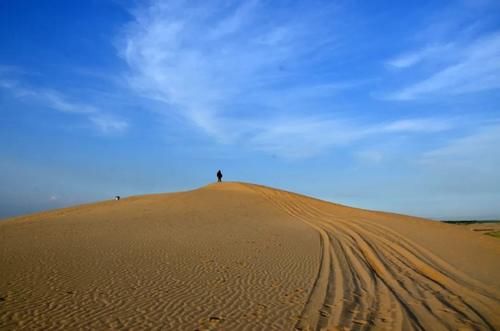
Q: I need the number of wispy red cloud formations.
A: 0